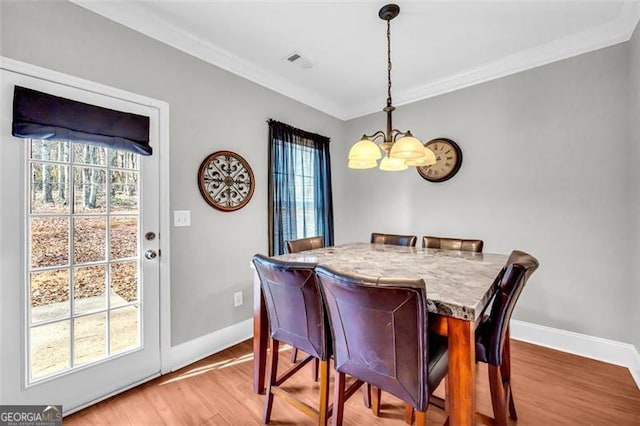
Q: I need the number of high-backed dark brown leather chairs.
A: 6